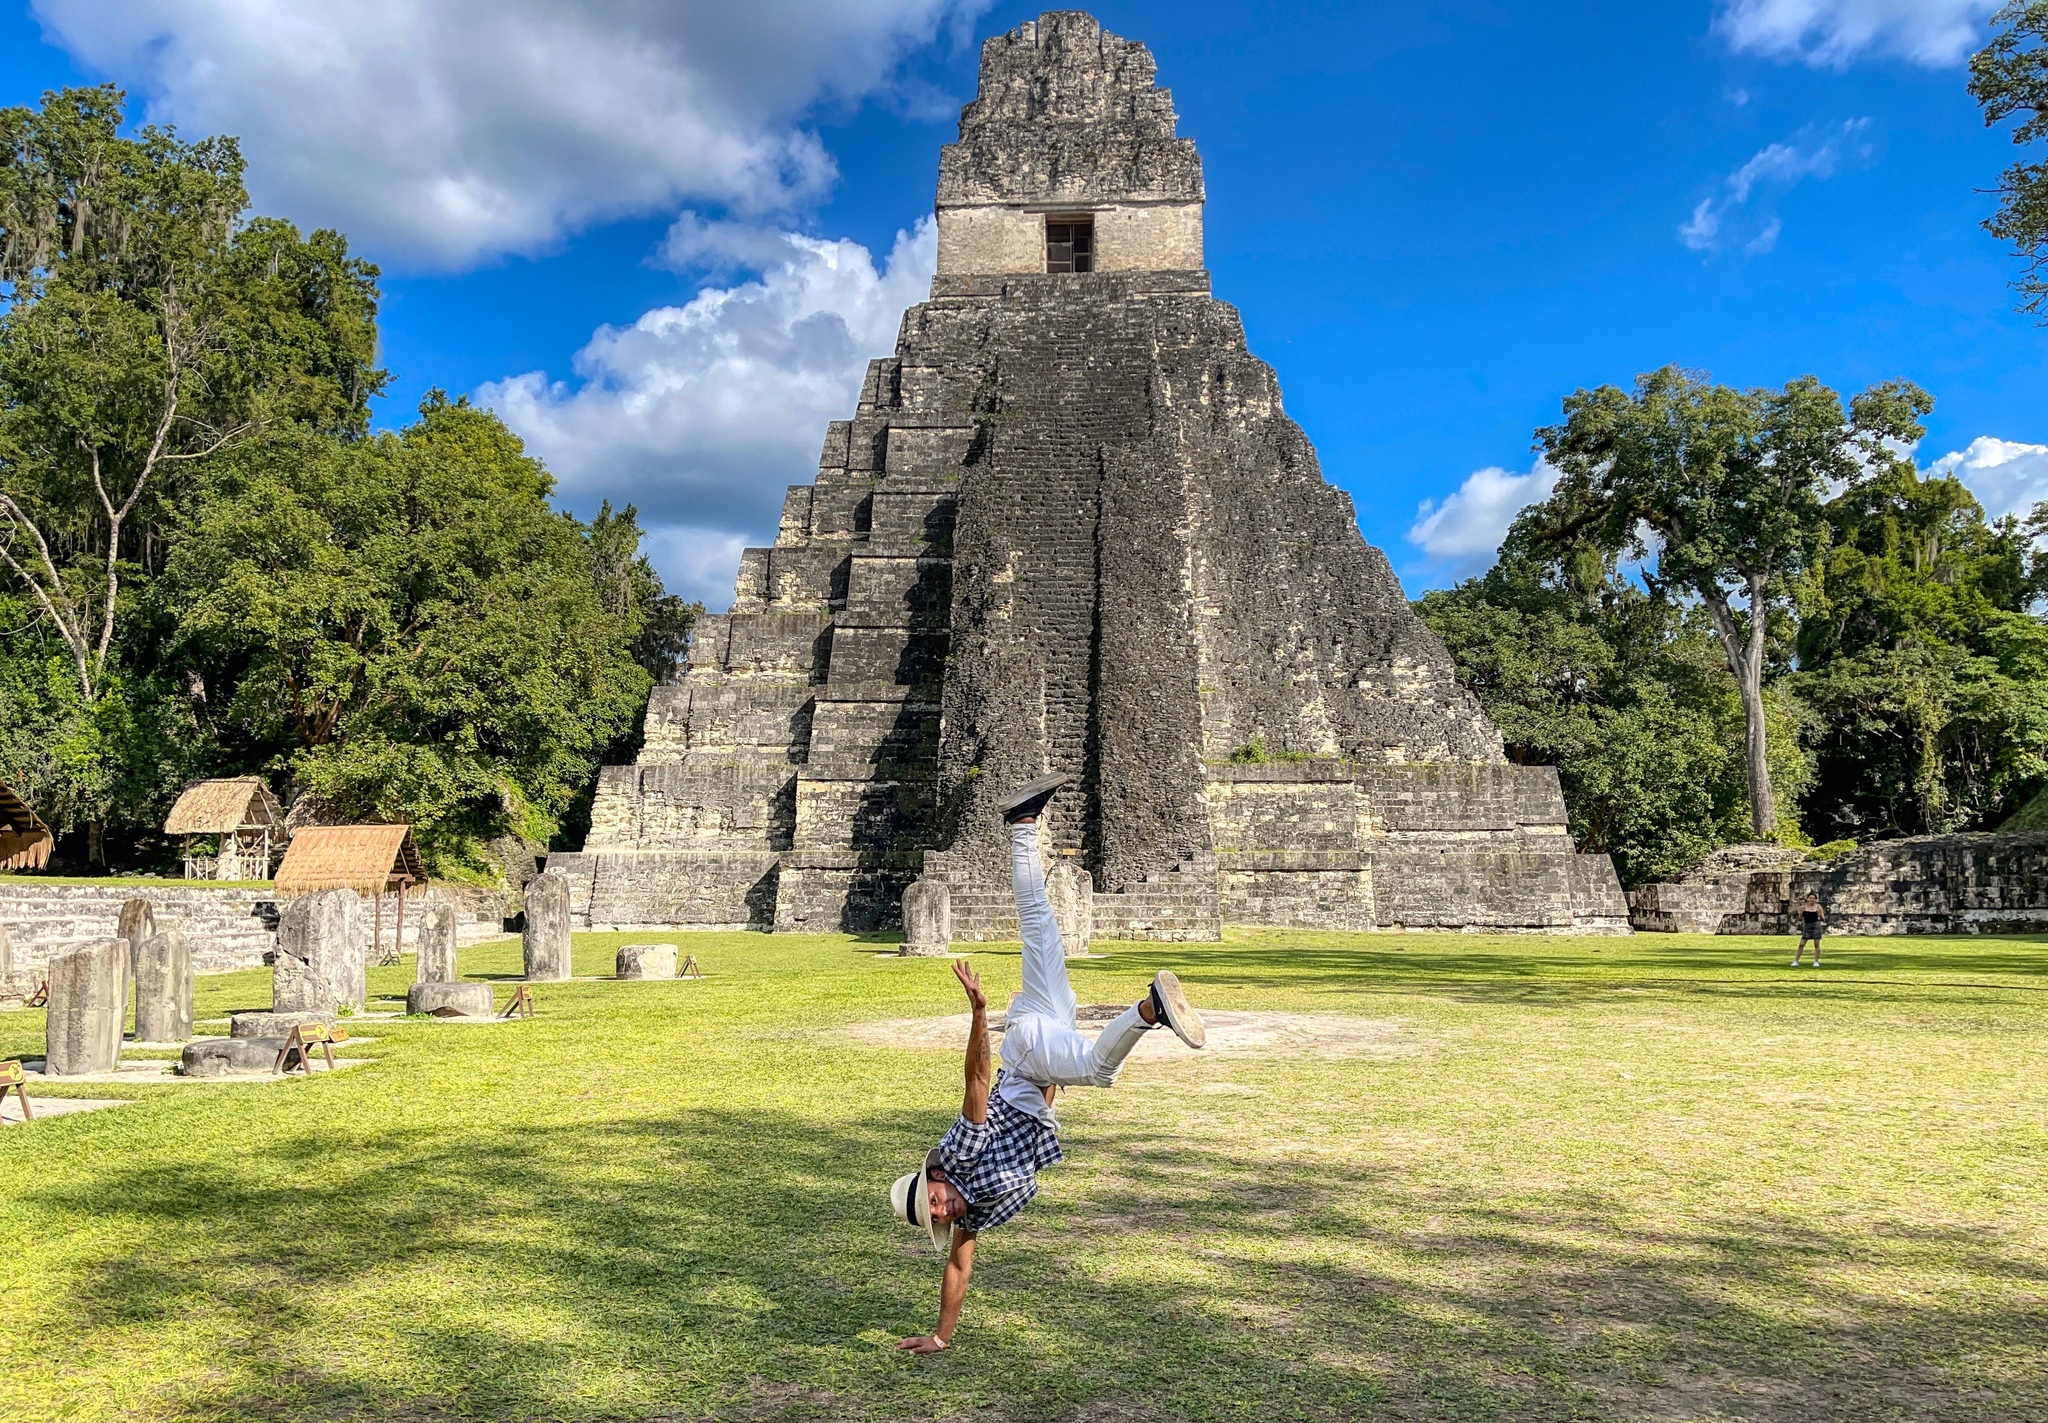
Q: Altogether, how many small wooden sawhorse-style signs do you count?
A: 6